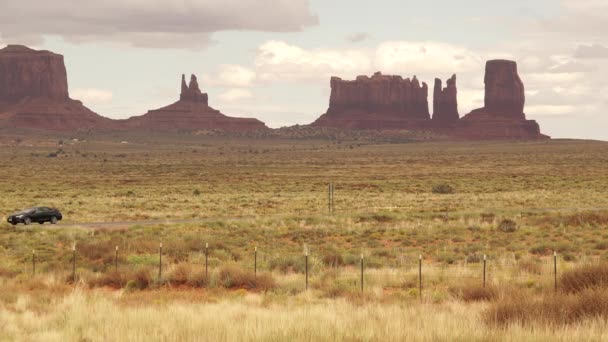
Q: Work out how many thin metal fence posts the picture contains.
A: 11